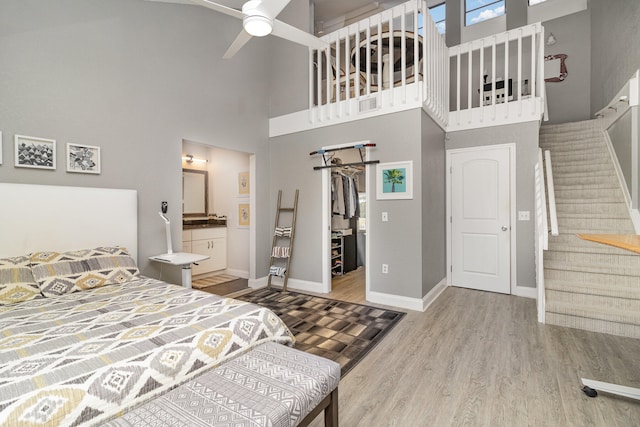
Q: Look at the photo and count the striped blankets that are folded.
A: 3